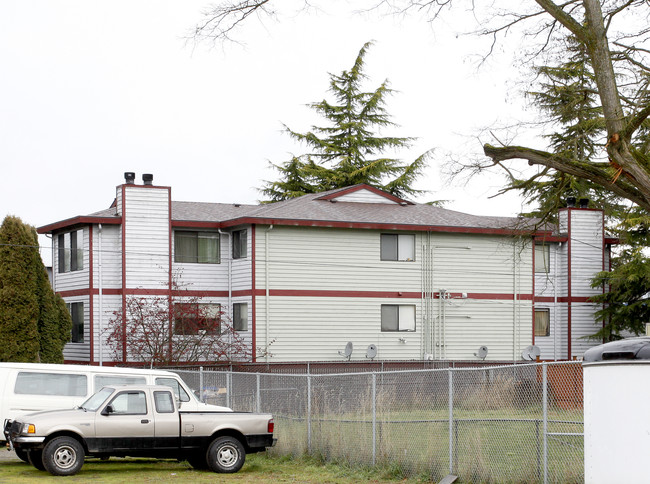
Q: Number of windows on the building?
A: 10